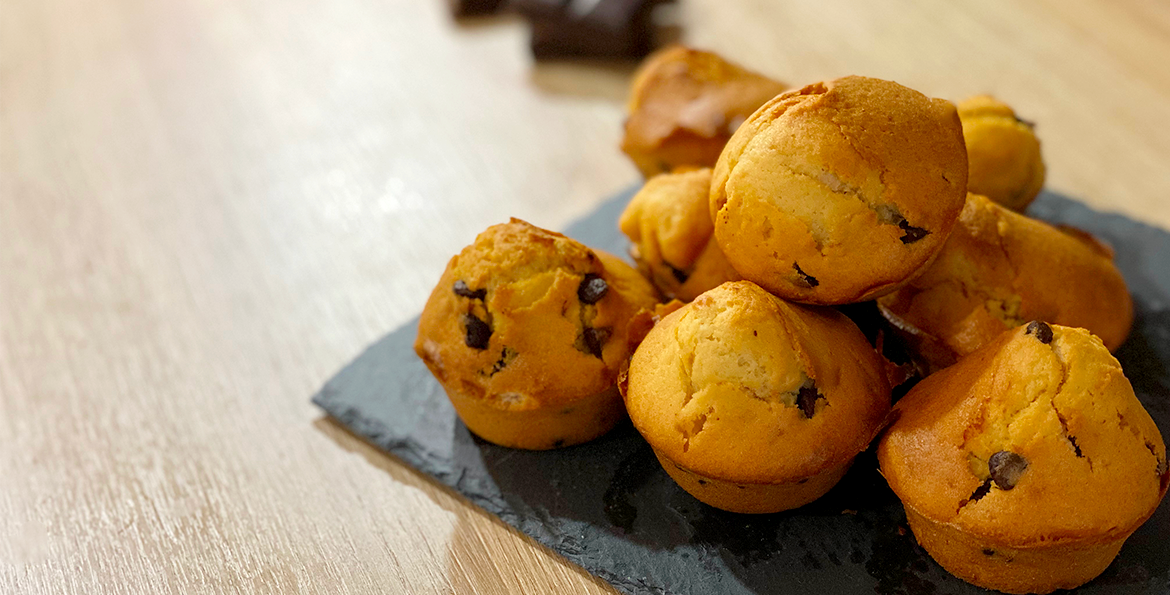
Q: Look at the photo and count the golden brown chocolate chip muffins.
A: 8